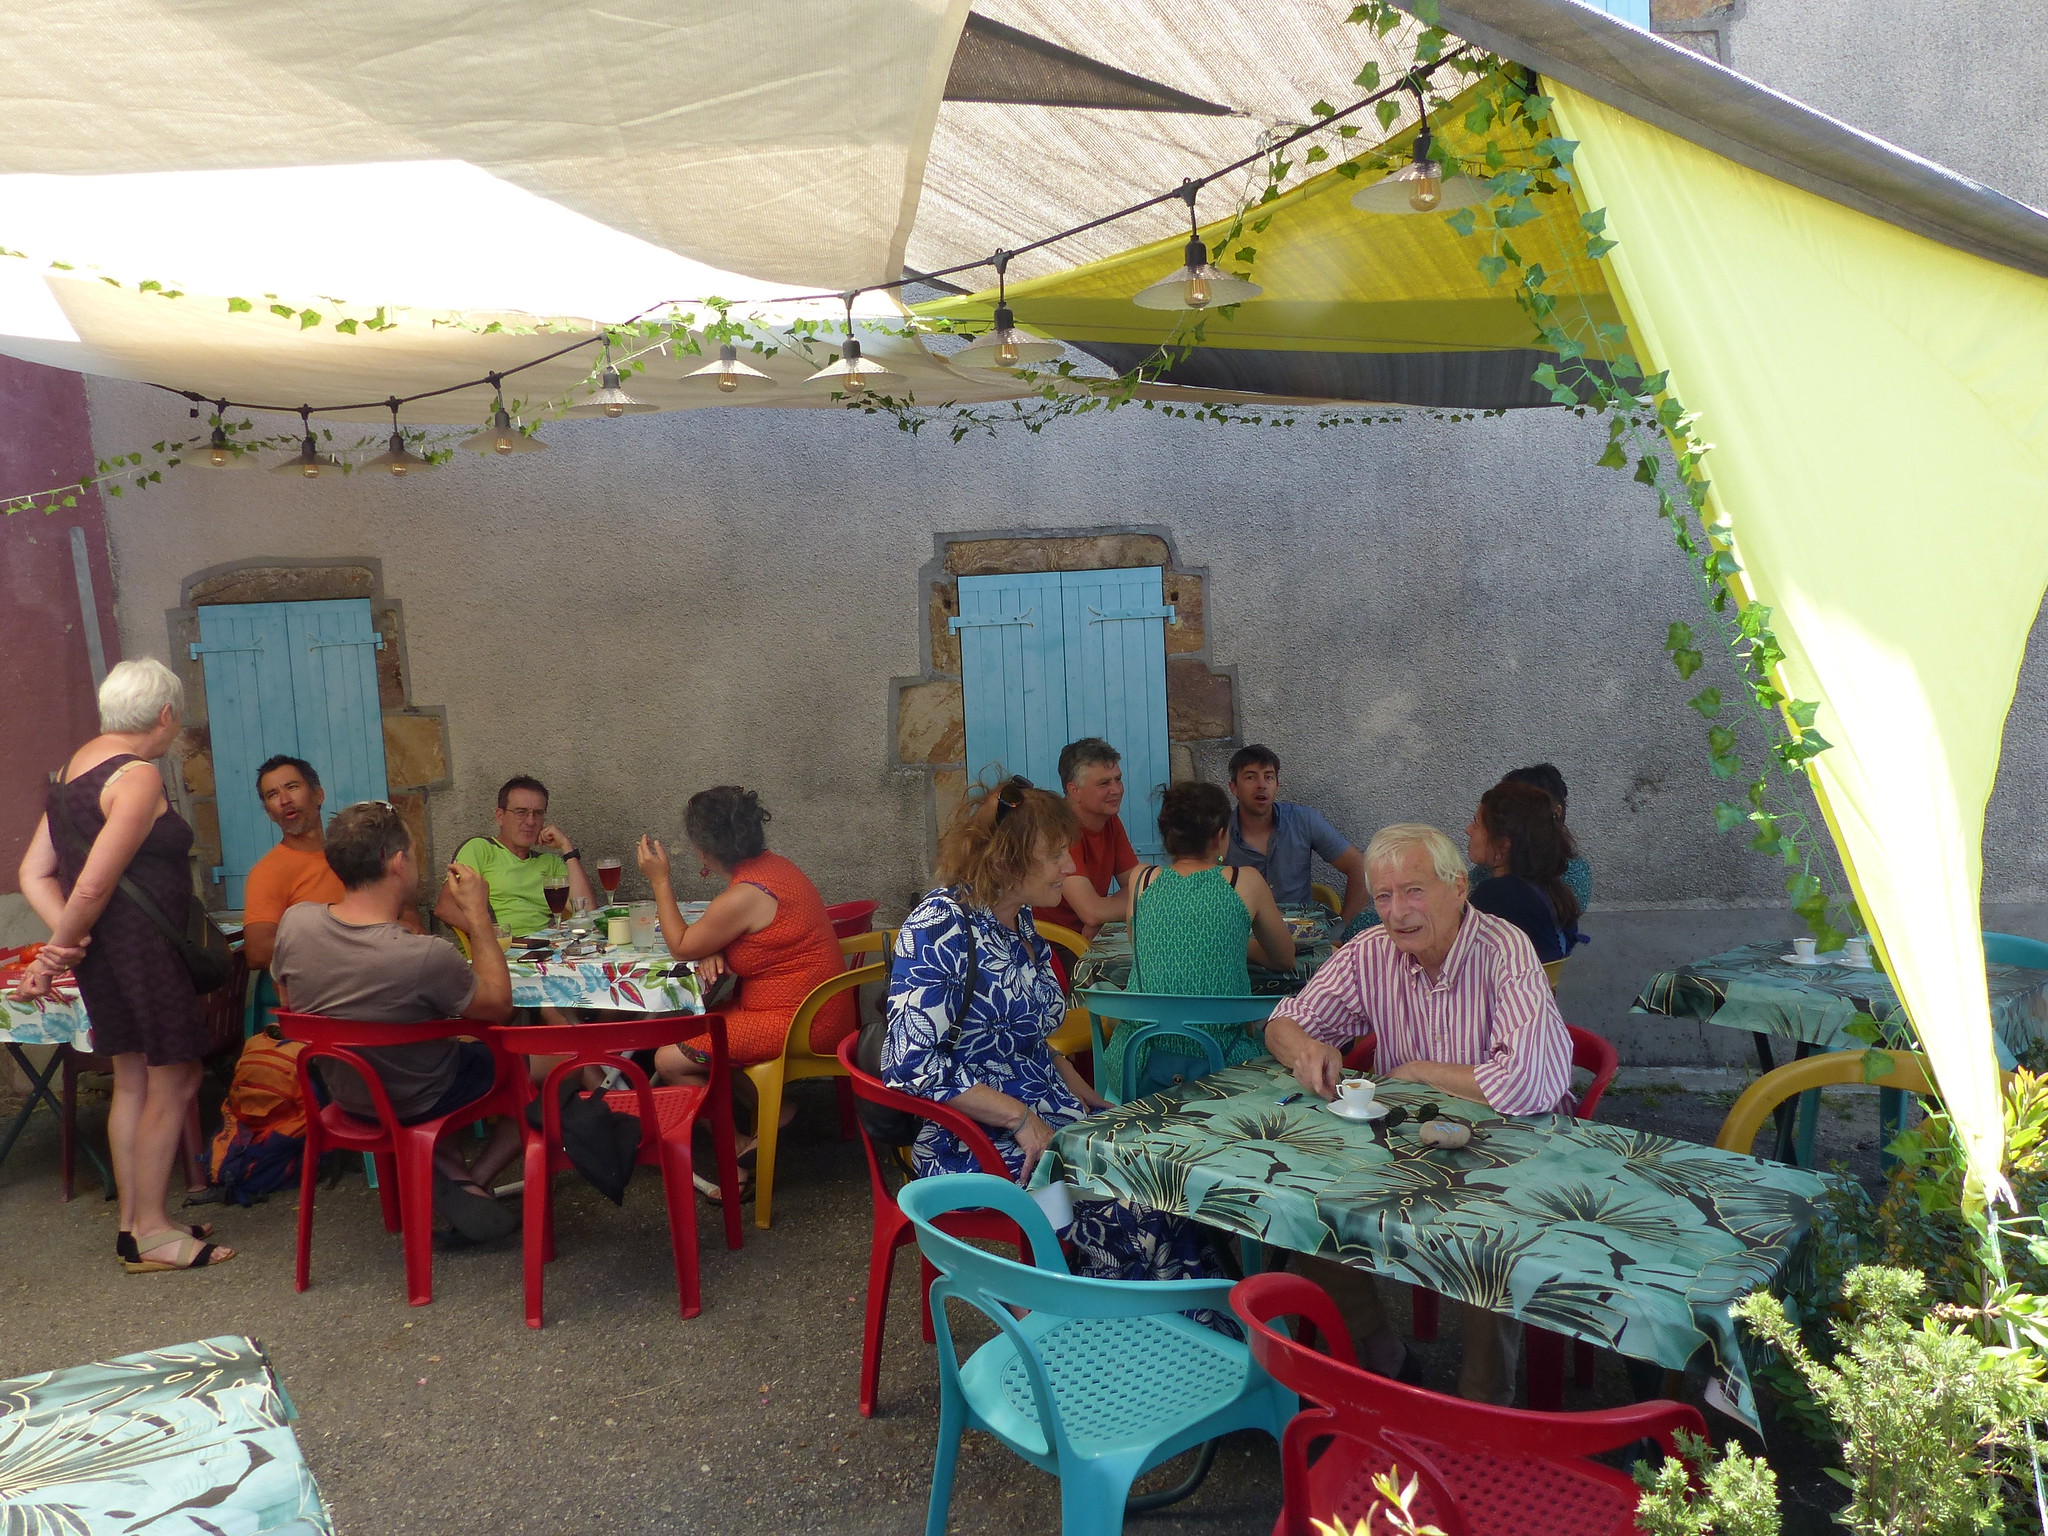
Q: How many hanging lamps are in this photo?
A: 10